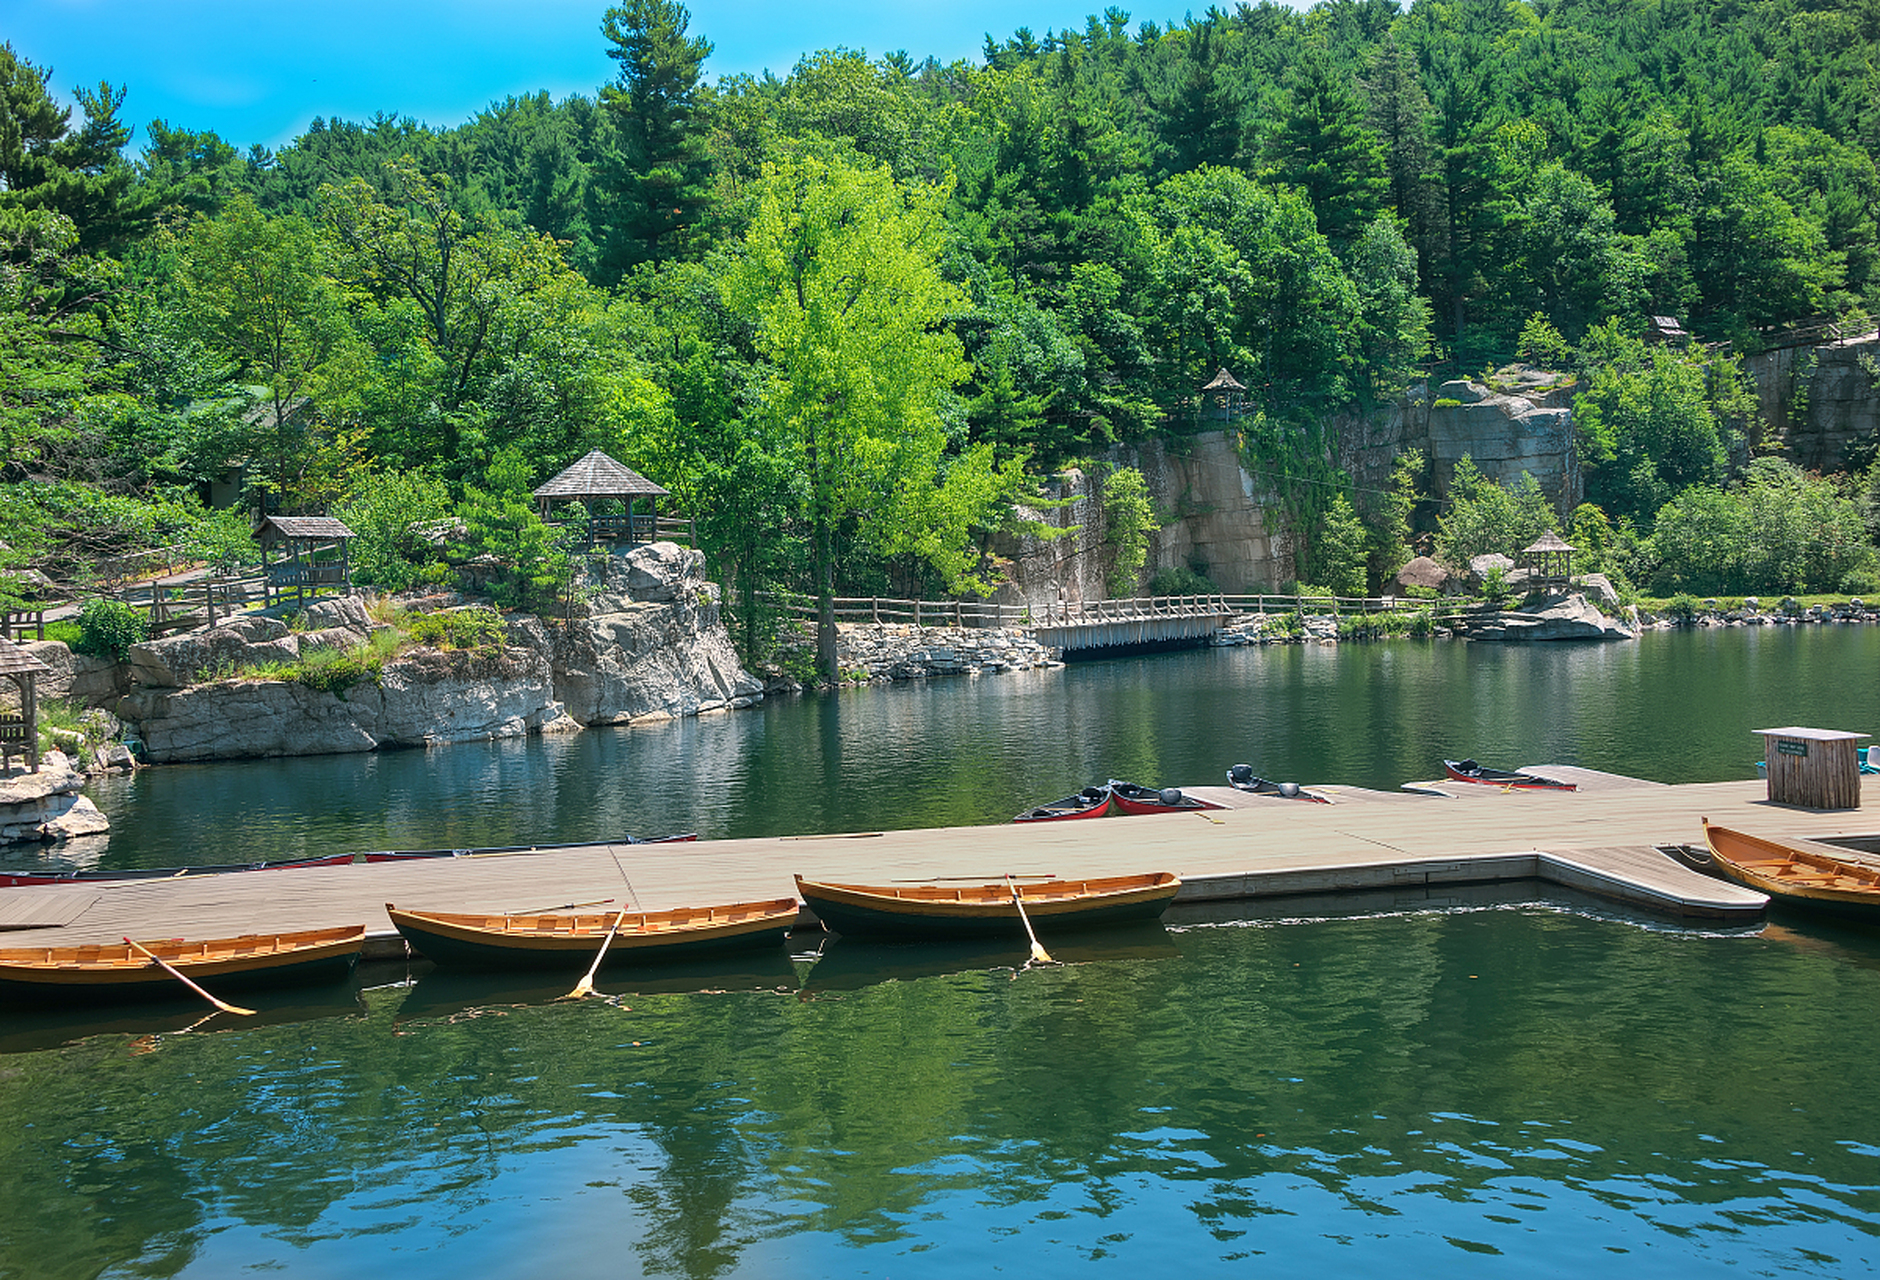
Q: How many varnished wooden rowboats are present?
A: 4